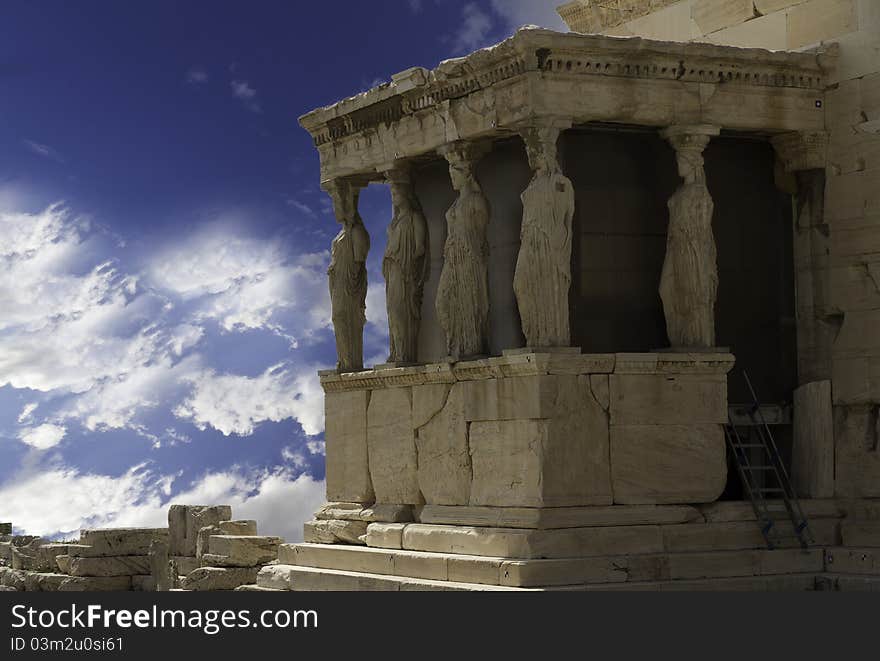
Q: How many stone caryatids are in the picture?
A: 5